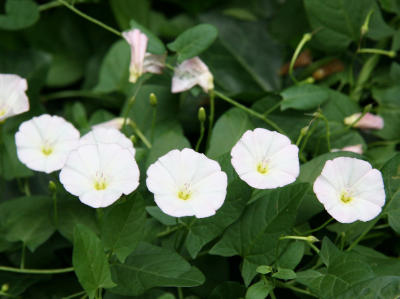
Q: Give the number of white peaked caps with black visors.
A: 0